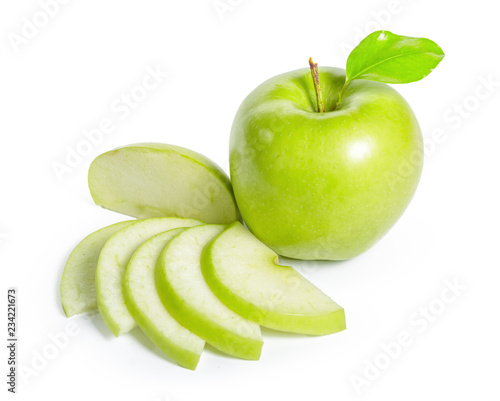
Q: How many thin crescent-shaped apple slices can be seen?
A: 5